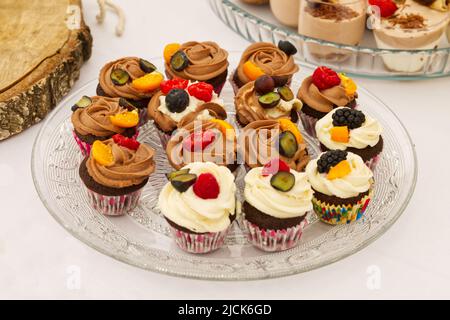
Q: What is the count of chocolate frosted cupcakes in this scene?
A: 10